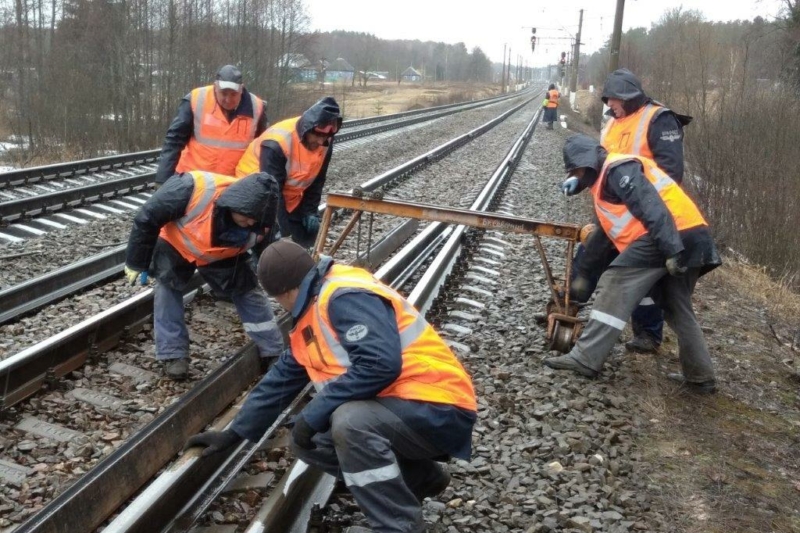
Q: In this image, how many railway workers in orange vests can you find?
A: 7